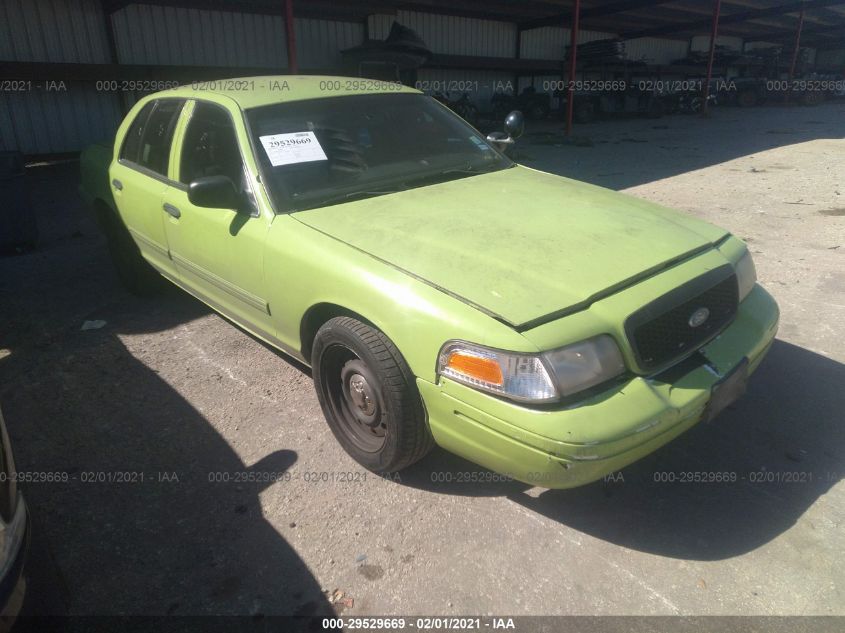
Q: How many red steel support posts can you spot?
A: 4